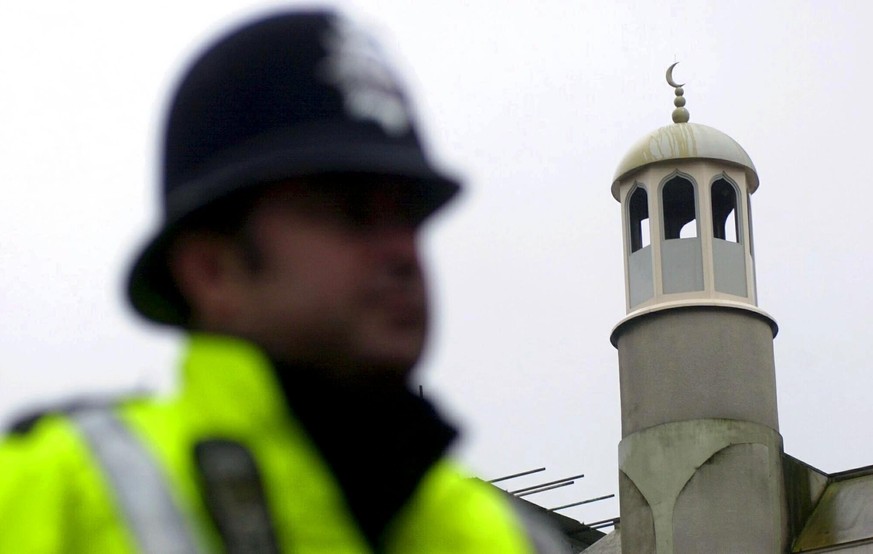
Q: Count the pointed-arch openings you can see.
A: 3